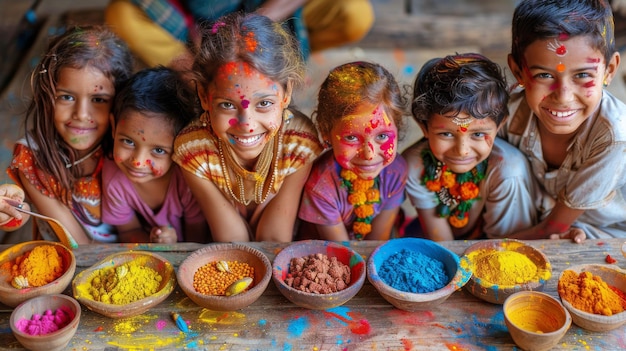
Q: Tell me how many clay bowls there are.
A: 9